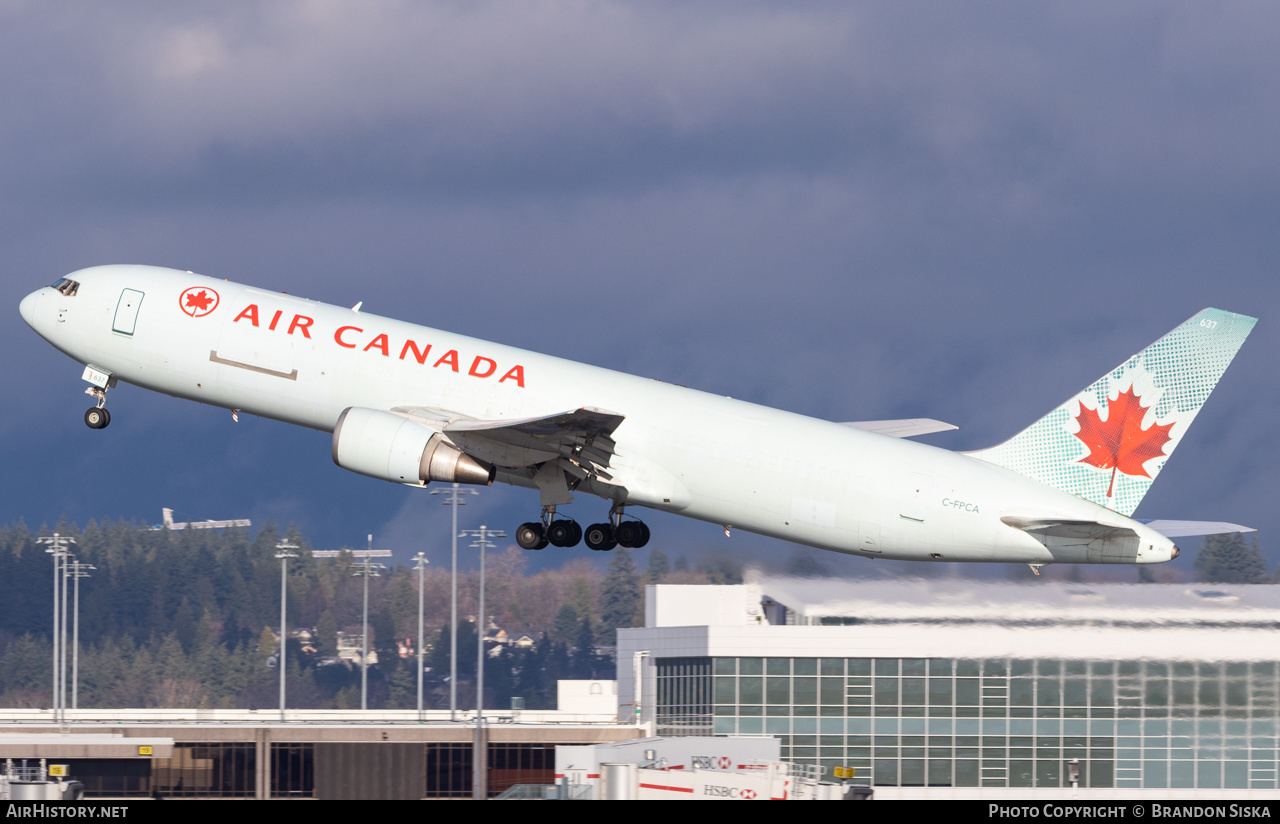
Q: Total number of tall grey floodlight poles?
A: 8